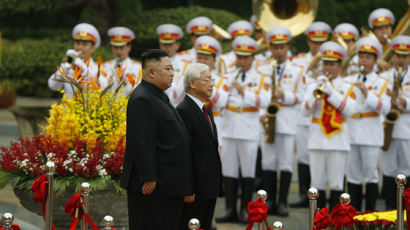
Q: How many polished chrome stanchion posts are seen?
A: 10